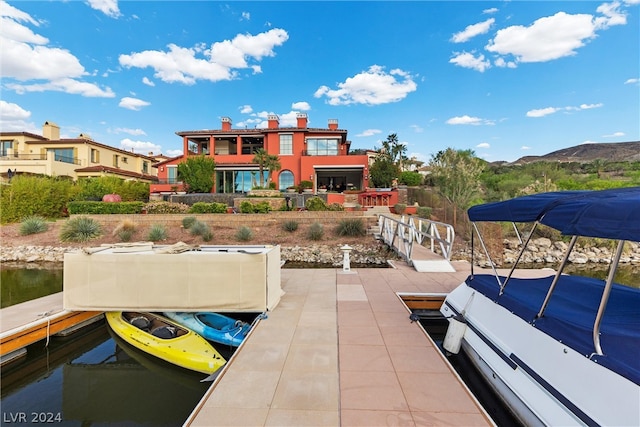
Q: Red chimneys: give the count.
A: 4